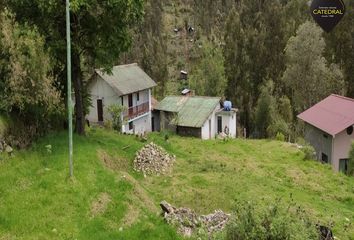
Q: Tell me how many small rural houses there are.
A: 3